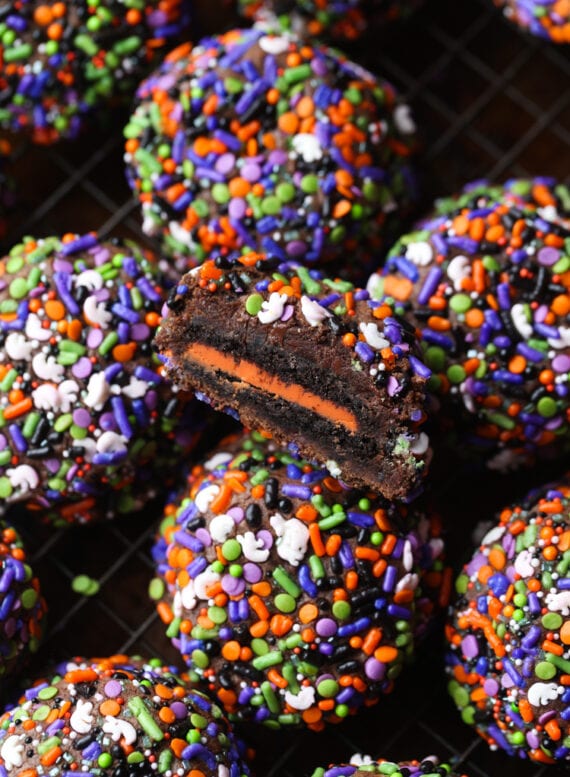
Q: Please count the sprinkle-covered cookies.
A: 12